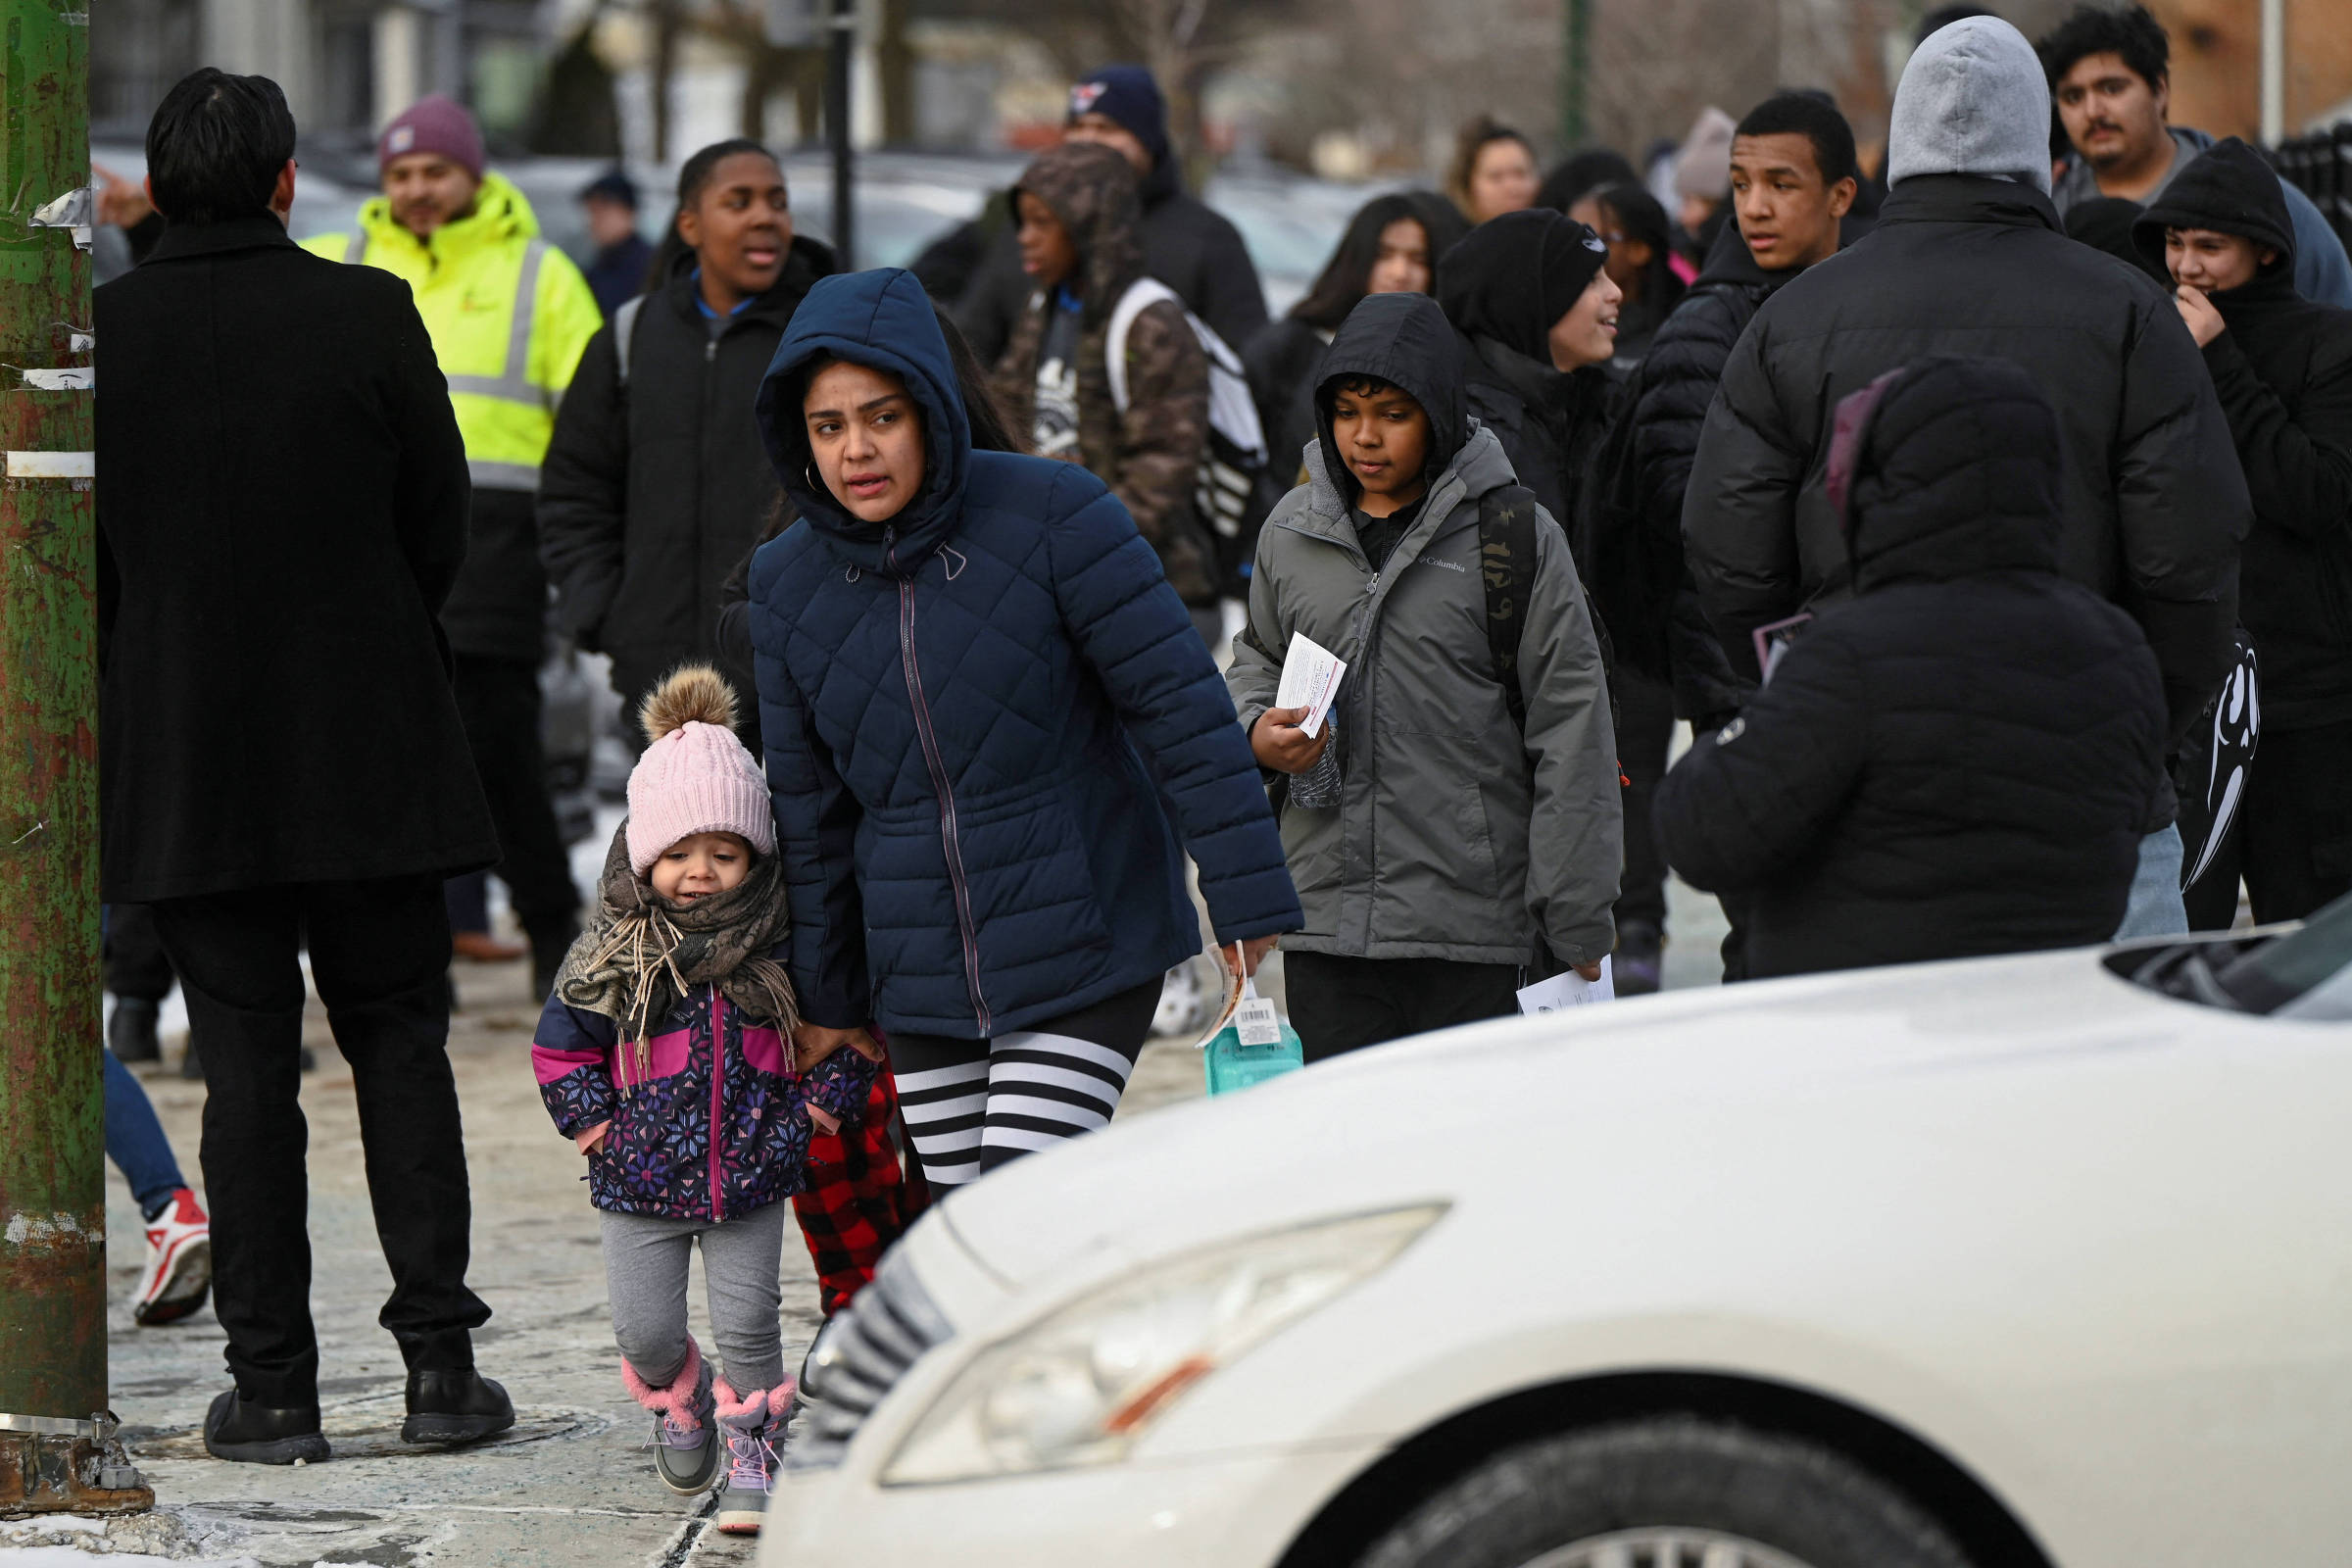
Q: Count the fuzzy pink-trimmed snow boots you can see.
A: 2